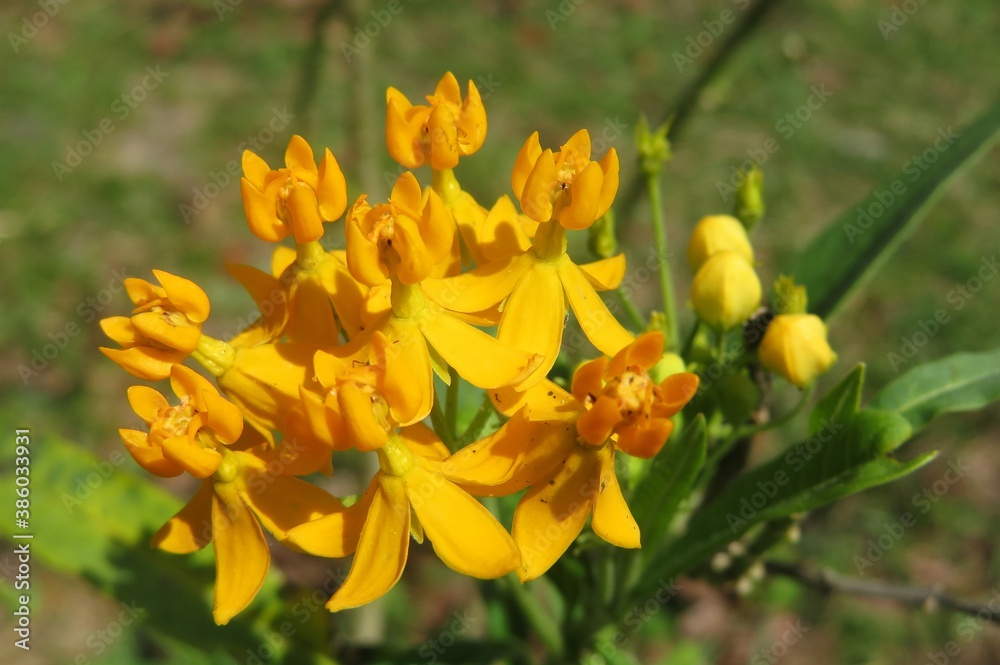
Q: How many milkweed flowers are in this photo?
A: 8